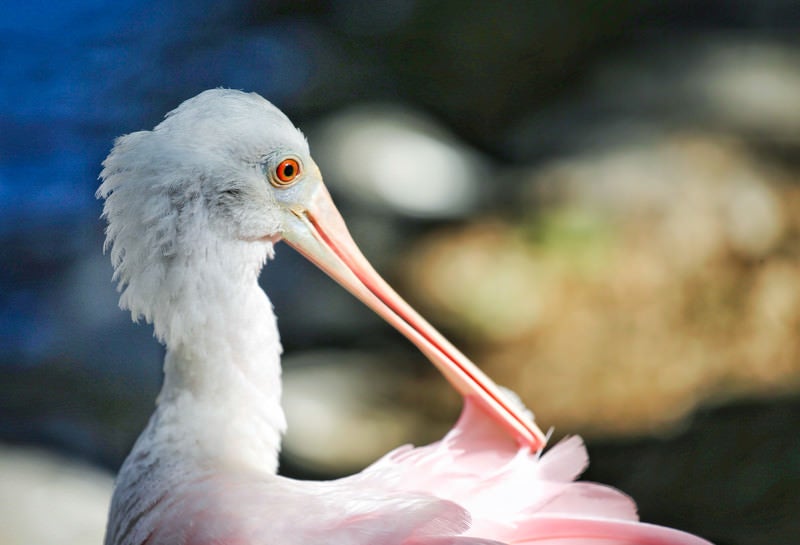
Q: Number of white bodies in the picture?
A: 1